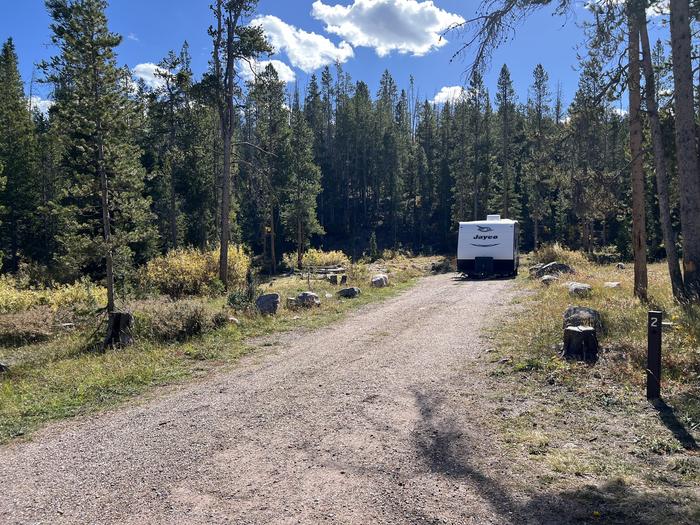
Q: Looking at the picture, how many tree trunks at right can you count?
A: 3